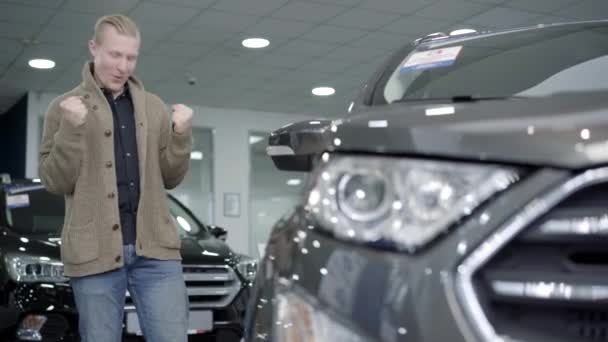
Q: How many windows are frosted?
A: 2